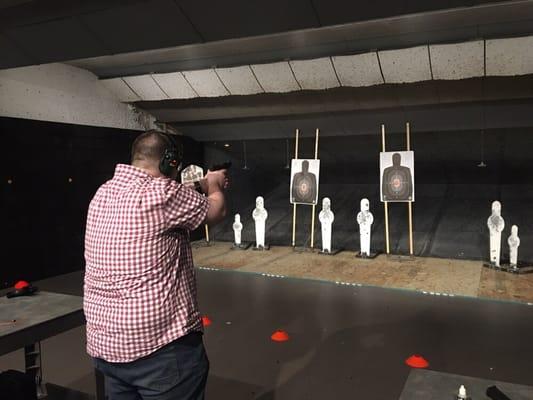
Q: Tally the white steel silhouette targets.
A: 6